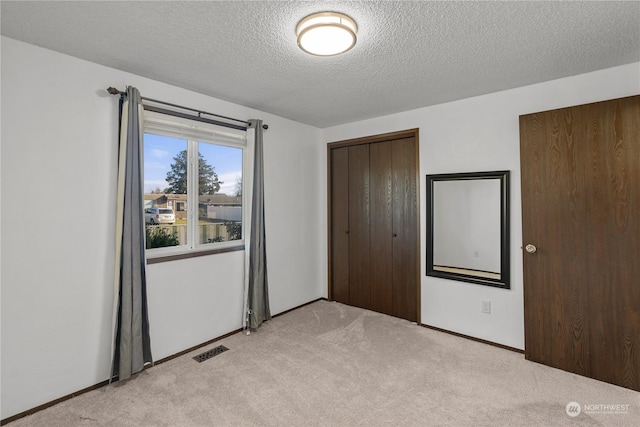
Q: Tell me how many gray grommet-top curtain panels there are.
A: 2